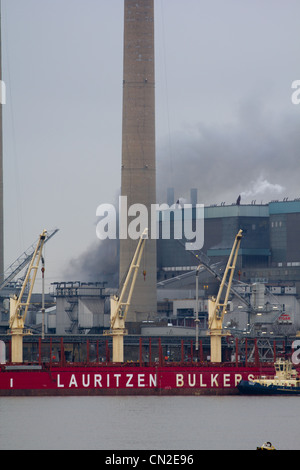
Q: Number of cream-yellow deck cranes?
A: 3